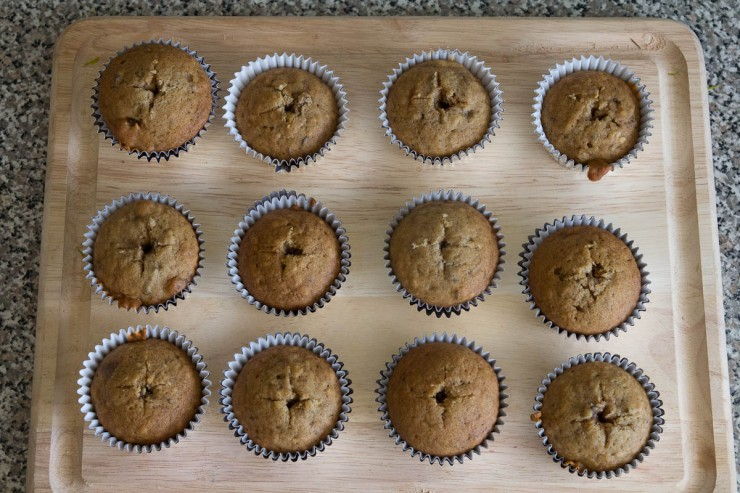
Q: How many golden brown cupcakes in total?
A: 12